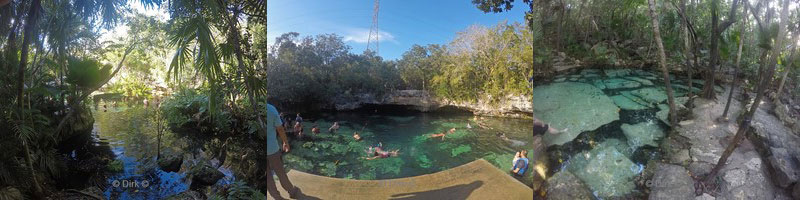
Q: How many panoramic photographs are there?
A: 3